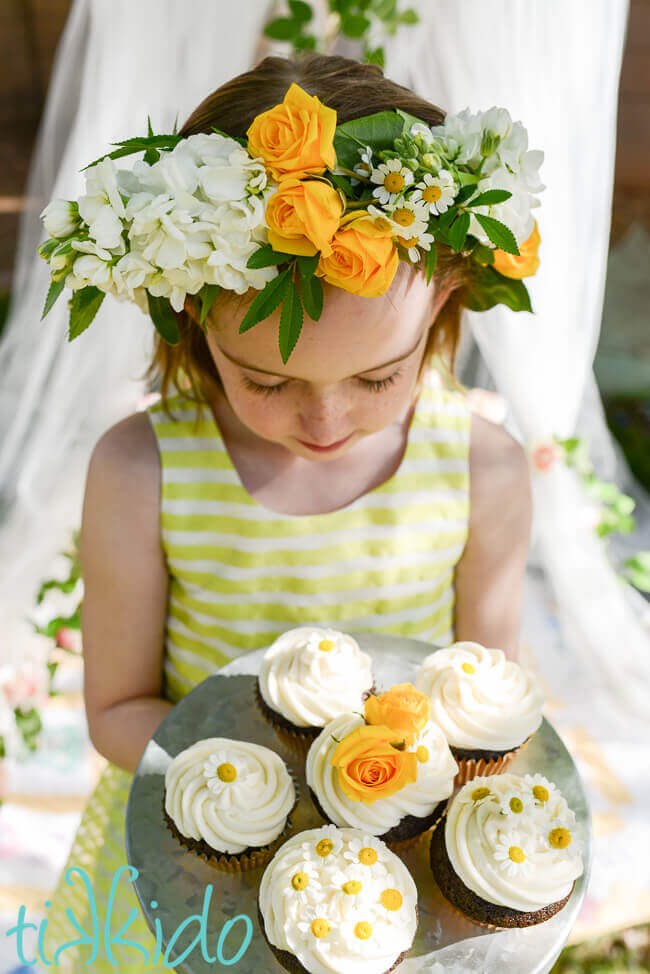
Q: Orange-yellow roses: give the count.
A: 6